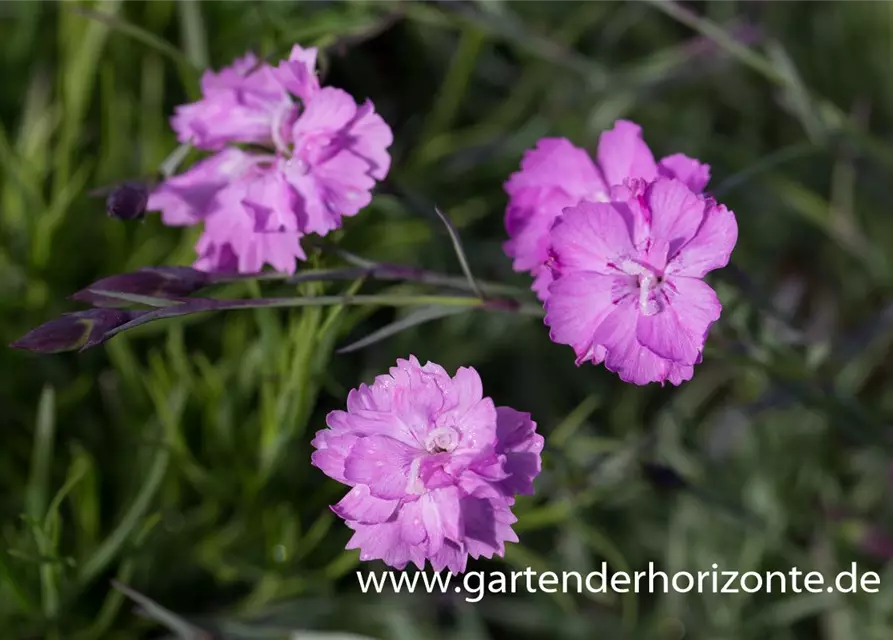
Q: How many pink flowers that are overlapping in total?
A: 2